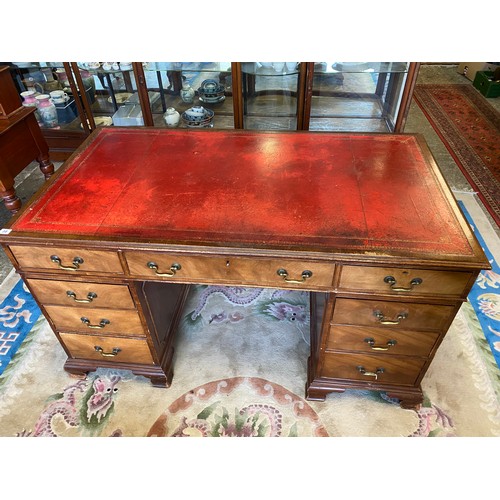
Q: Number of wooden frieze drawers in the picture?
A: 3